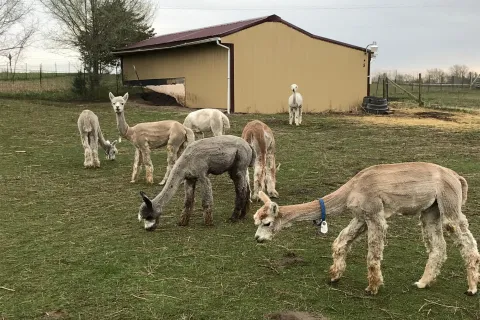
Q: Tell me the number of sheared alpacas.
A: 7